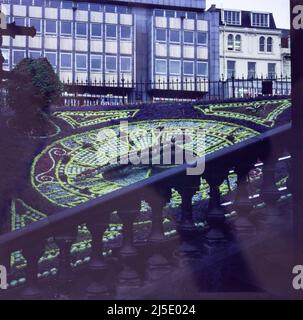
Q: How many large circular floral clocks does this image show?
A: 1